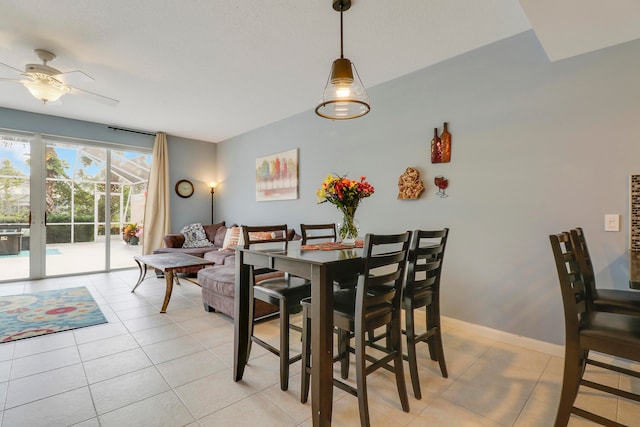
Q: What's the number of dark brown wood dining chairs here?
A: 6